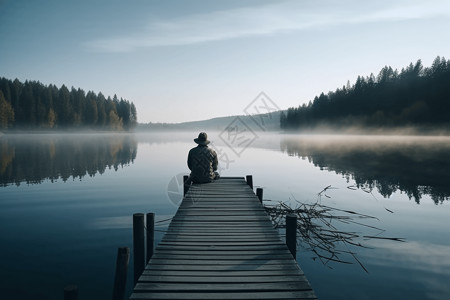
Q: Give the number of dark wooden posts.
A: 8